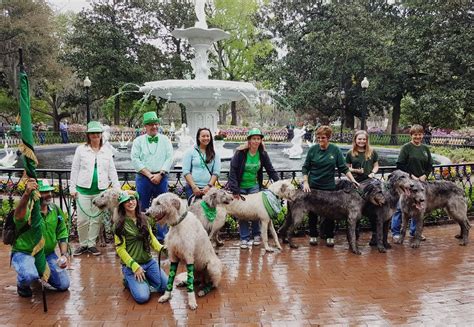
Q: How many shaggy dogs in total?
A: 7